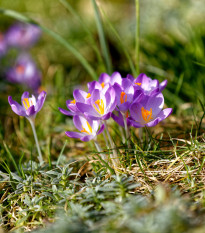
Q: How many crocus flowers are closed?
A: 0